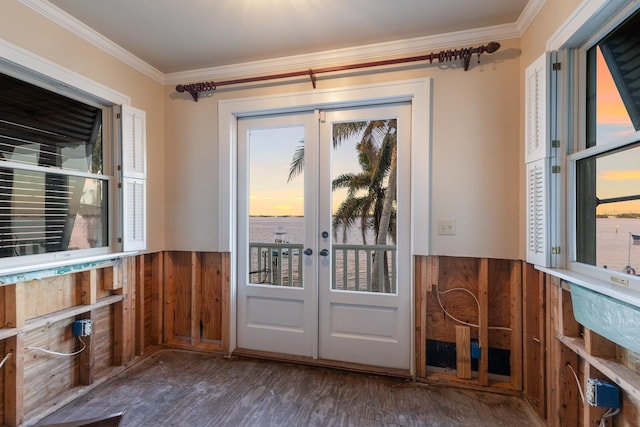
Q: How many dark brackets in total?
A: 3